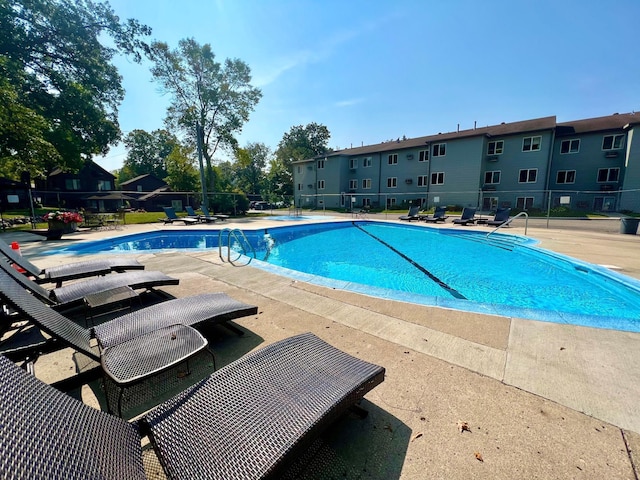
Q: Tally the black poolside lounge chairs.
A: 11